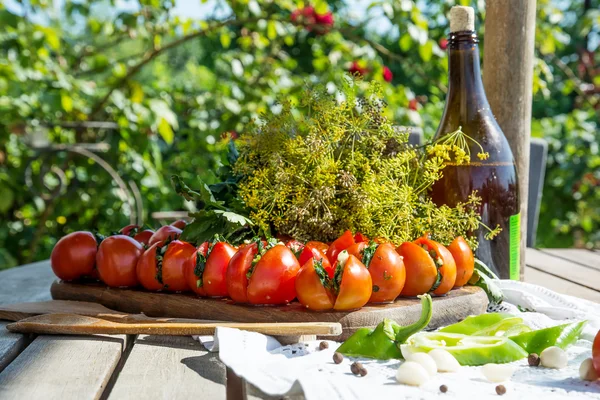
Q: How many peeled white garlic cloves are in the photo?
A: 6